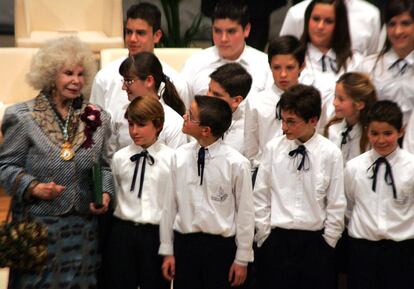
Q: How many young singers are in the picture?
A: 12